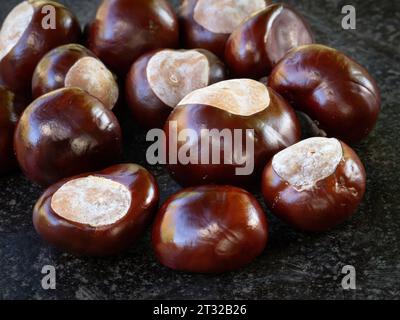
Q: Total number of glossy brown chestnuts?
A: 13